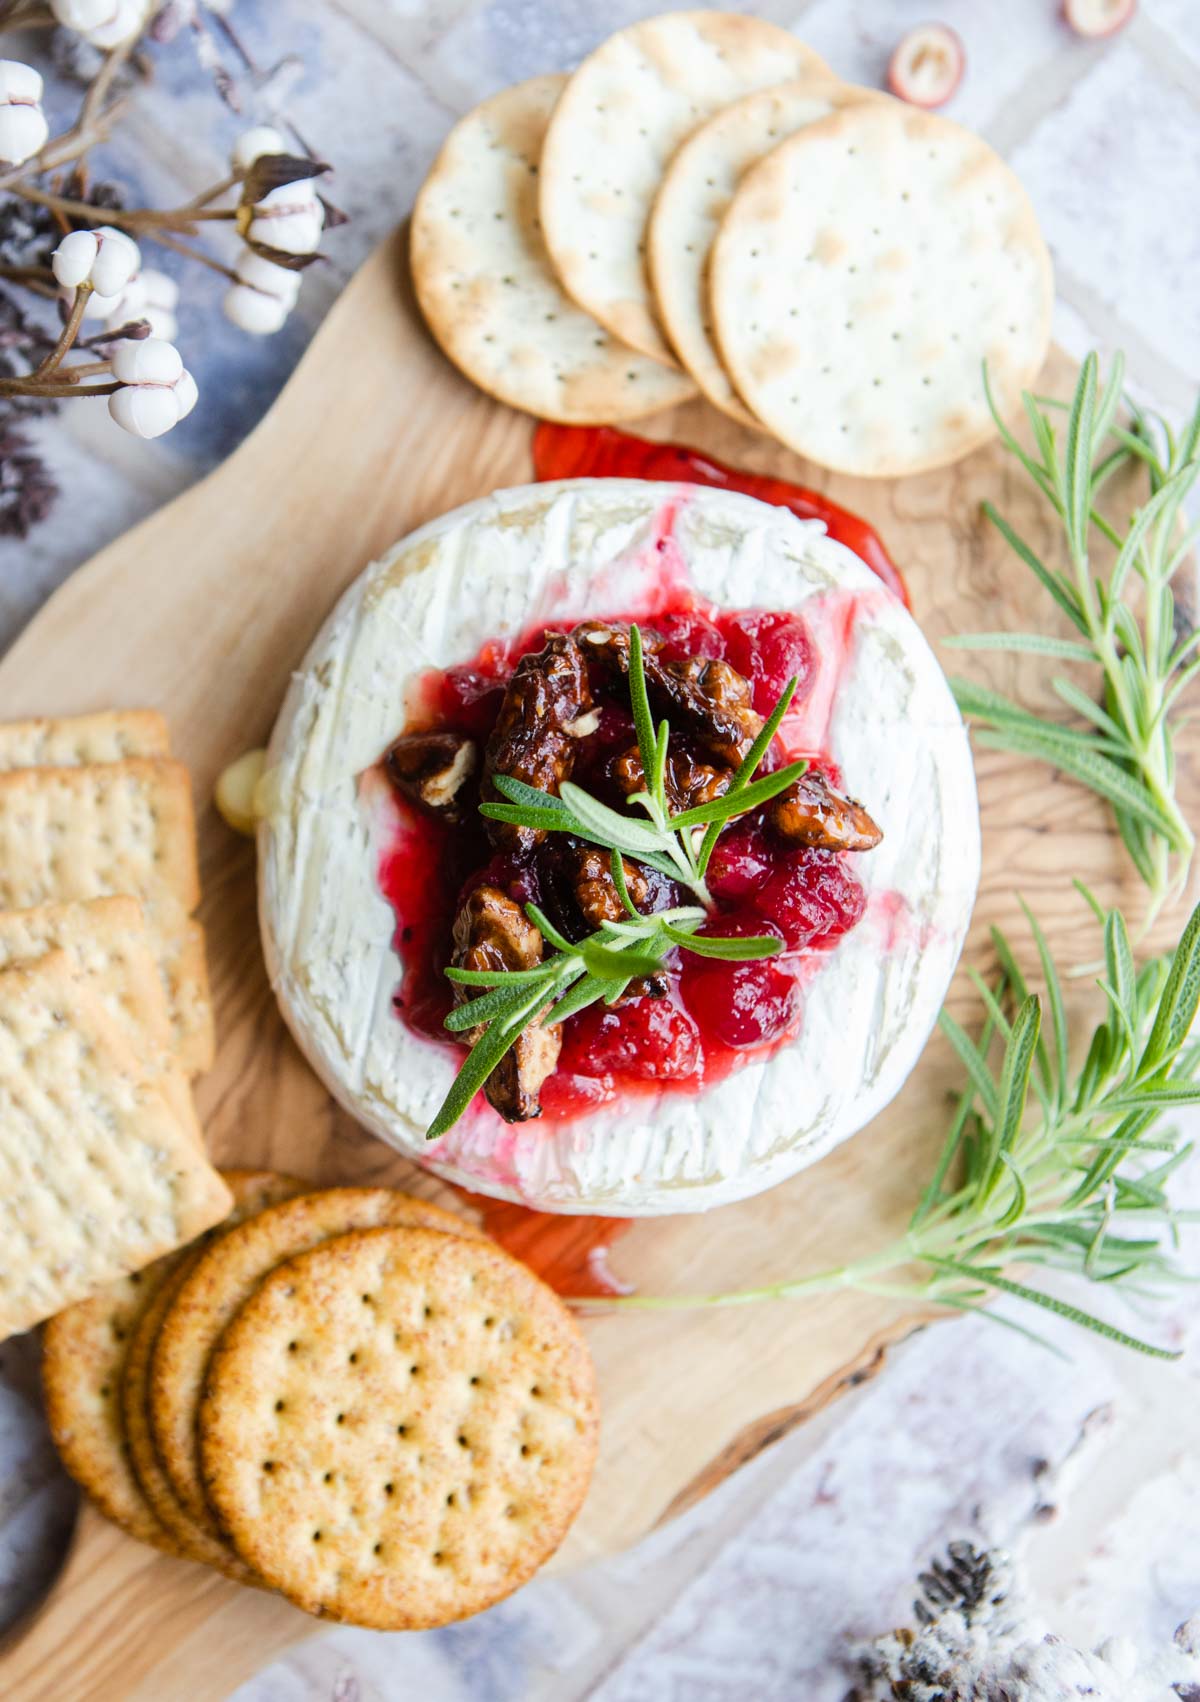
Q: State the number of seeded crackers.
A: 4